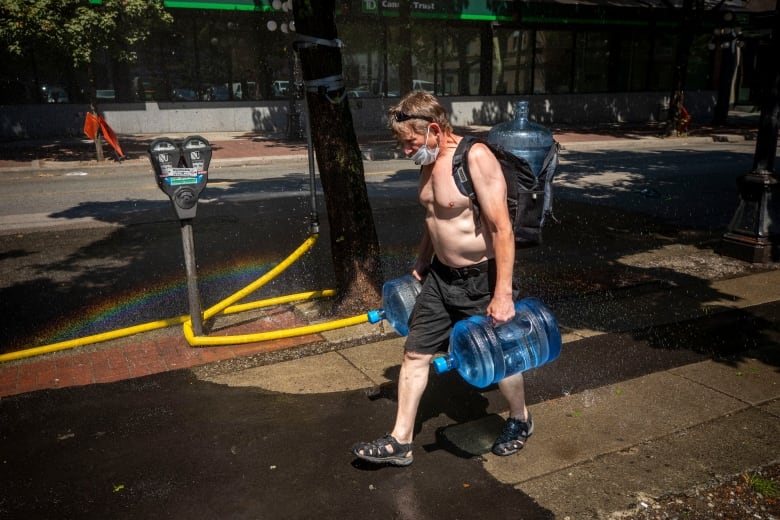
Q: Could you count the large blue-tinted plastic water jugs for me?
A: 3